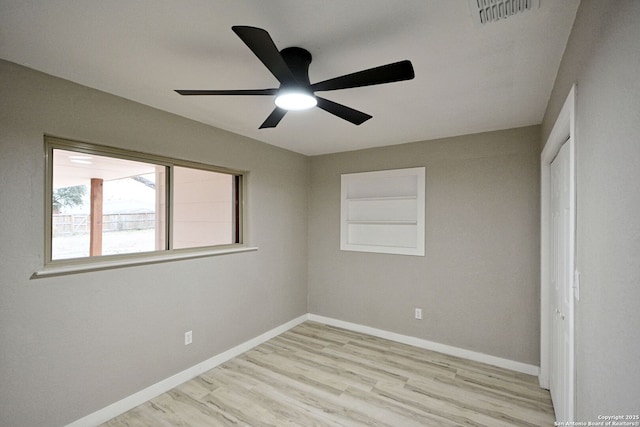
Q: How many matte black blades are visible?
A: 5